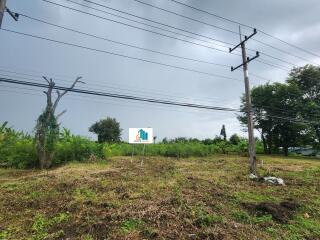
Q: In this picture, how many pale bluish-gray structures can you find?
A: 1